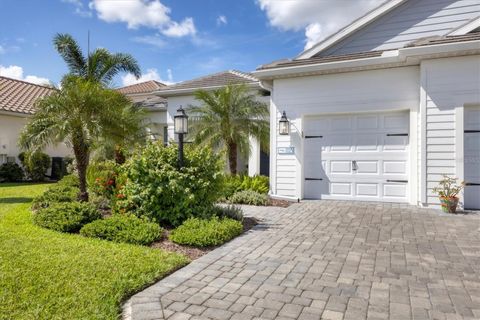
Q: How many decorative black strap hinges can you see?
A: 6